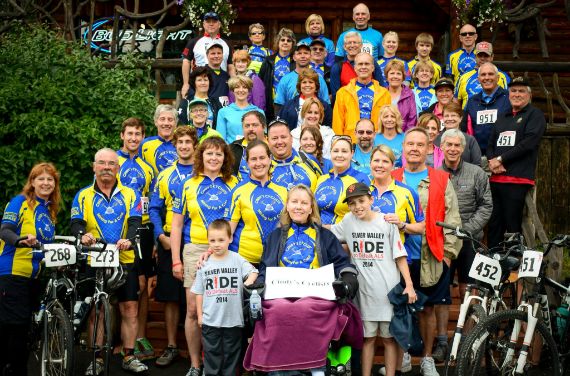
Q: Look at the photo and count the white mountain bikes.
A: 2